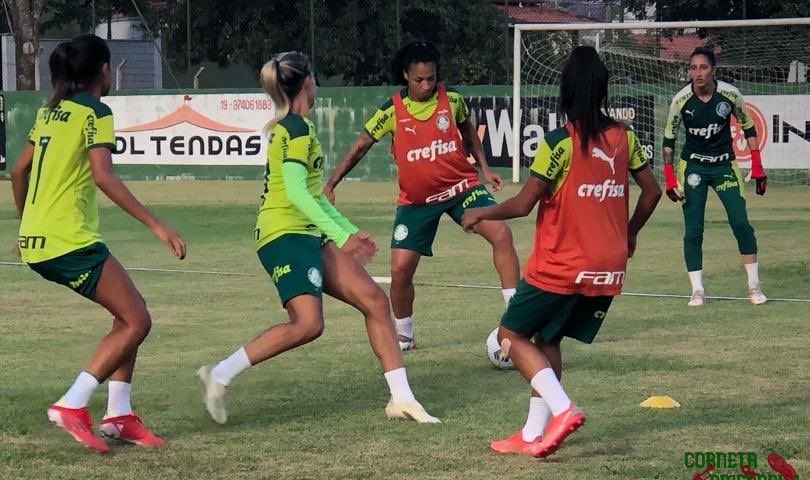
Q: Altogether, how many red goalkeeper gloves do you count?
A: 2